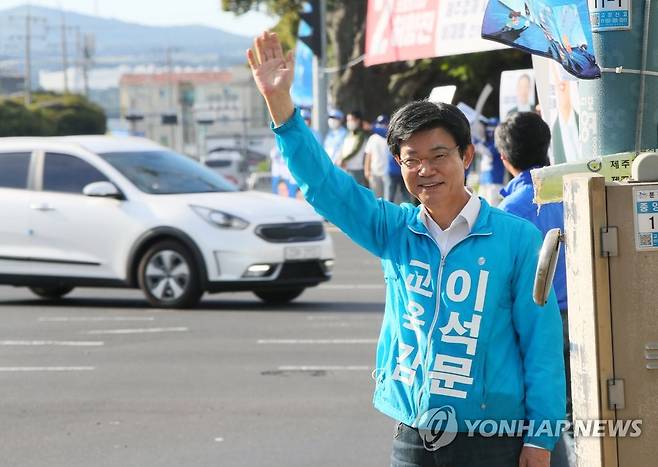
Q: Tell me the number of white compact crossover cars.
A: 1